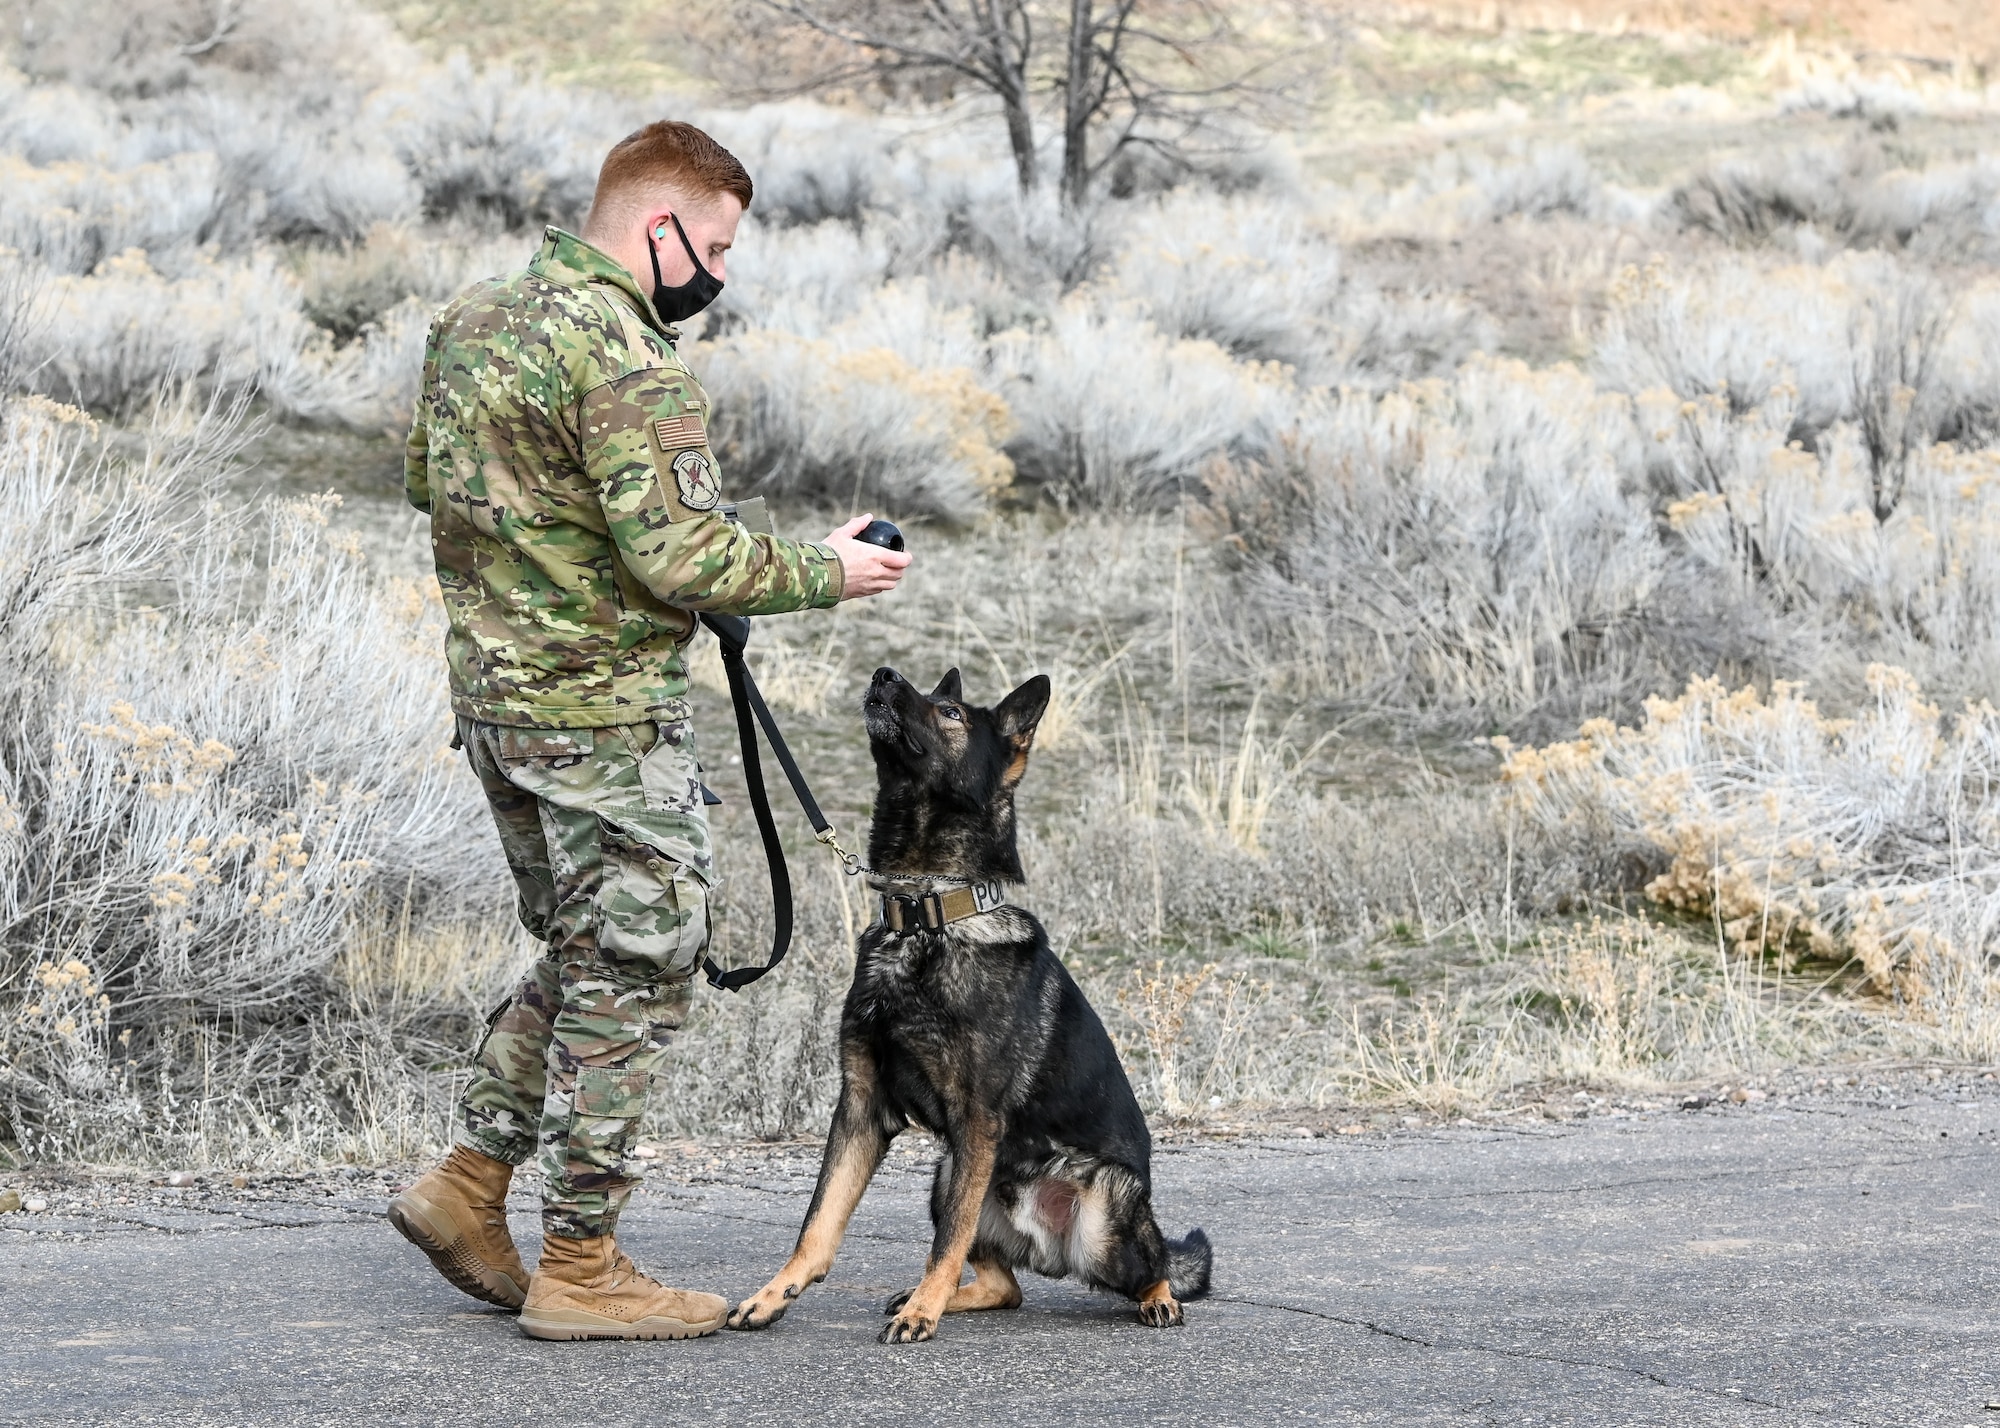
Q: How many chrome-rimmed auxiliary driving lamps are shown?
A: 0